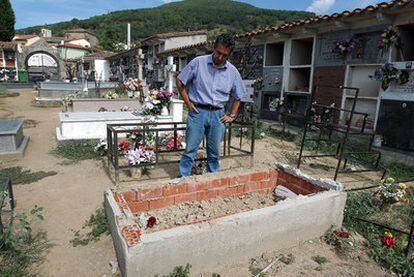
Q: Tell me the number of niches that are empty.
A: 6